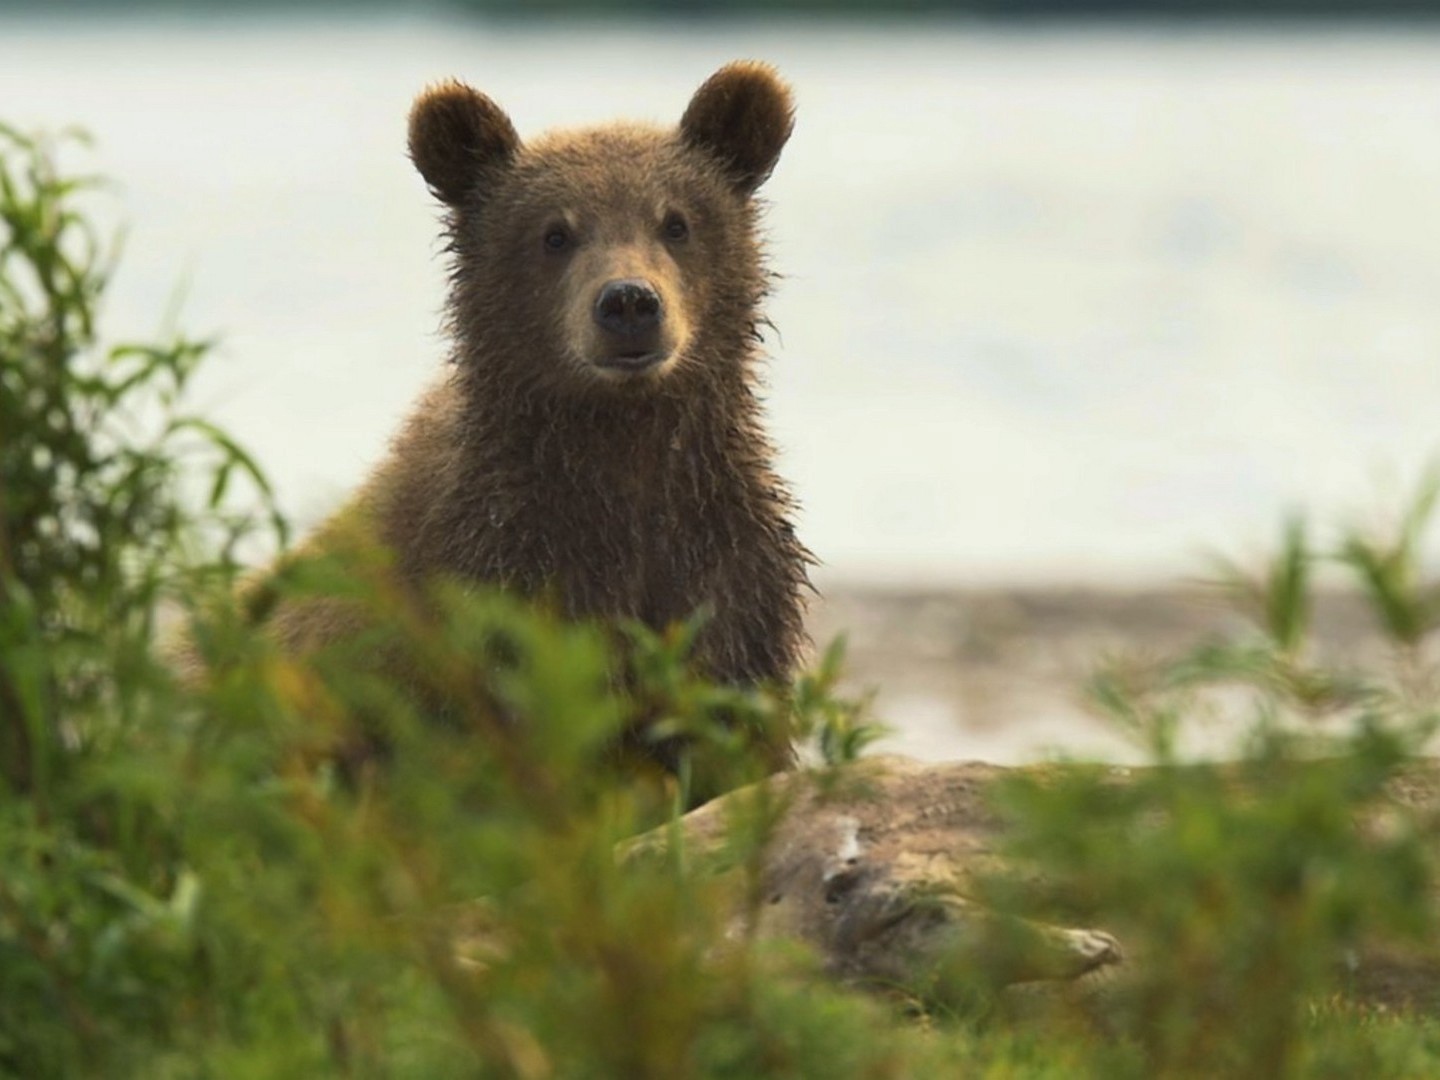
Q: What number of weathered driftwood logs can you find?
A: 1